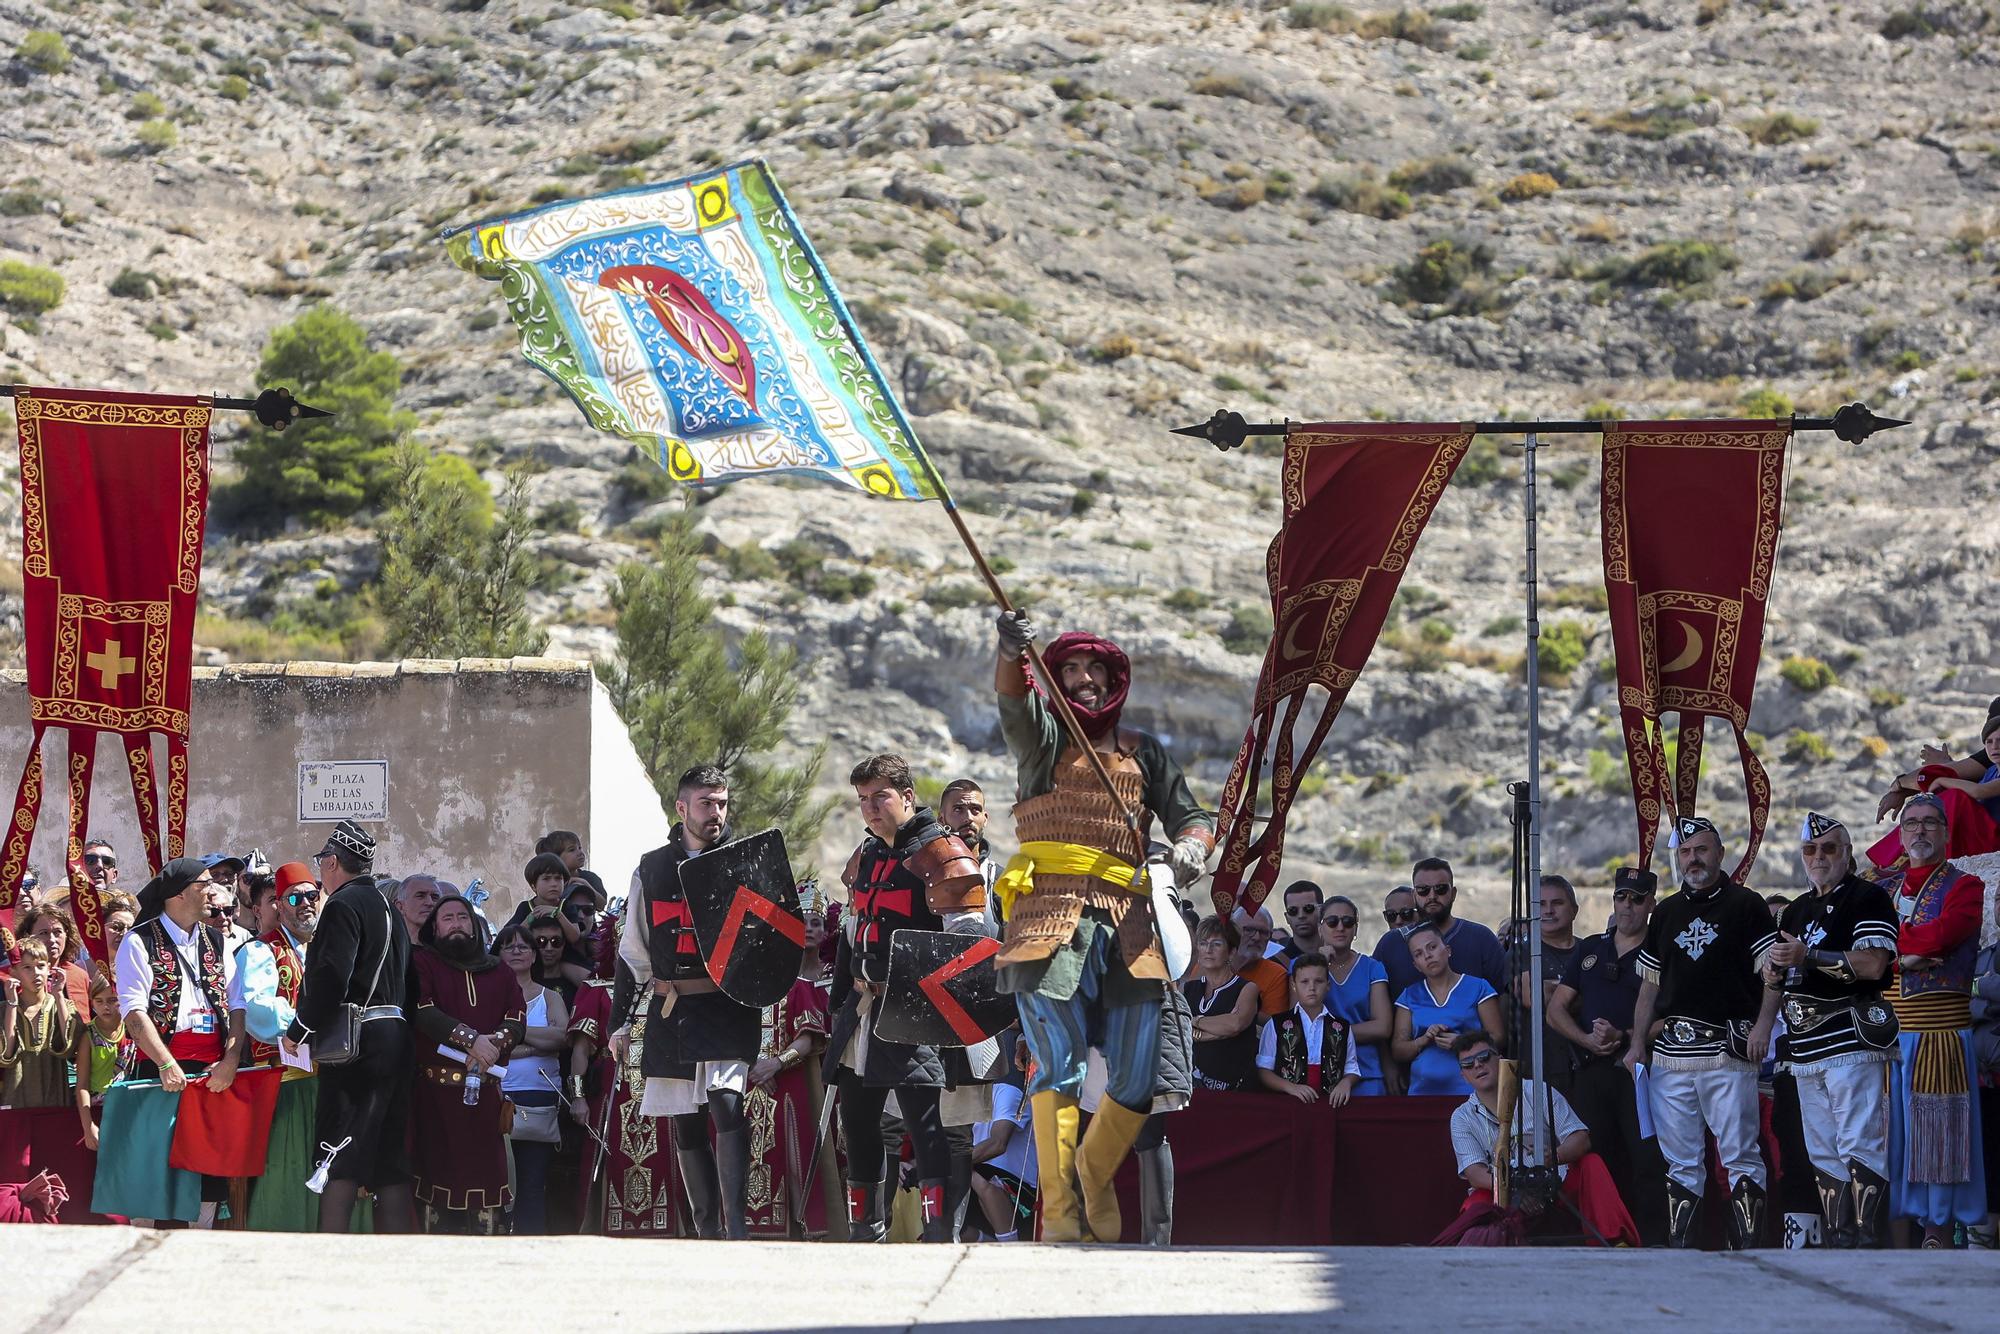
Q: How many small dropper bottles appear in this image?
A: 0